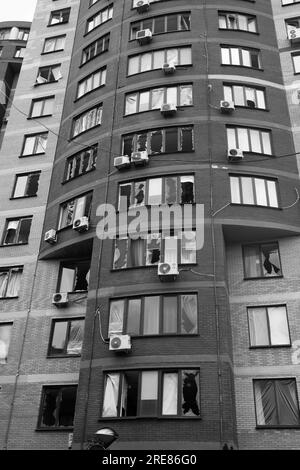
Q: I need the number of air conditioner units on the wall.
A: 14